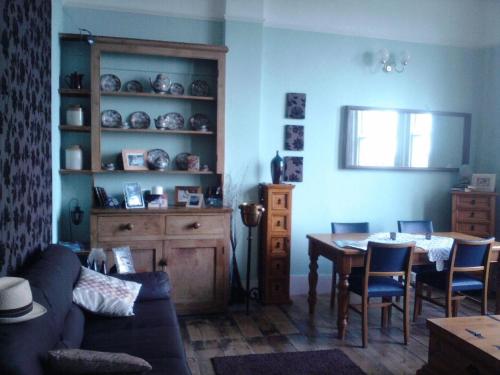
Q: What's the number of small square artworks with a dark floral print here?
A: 3